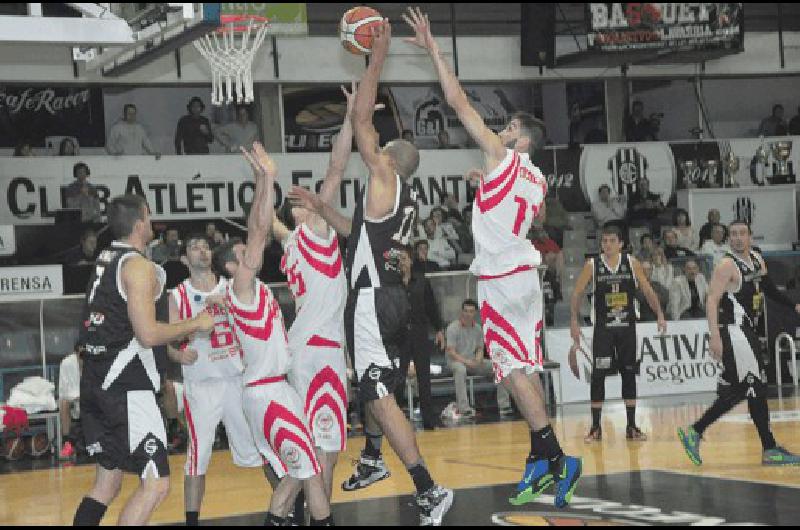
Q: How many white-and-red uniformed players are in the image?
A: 4